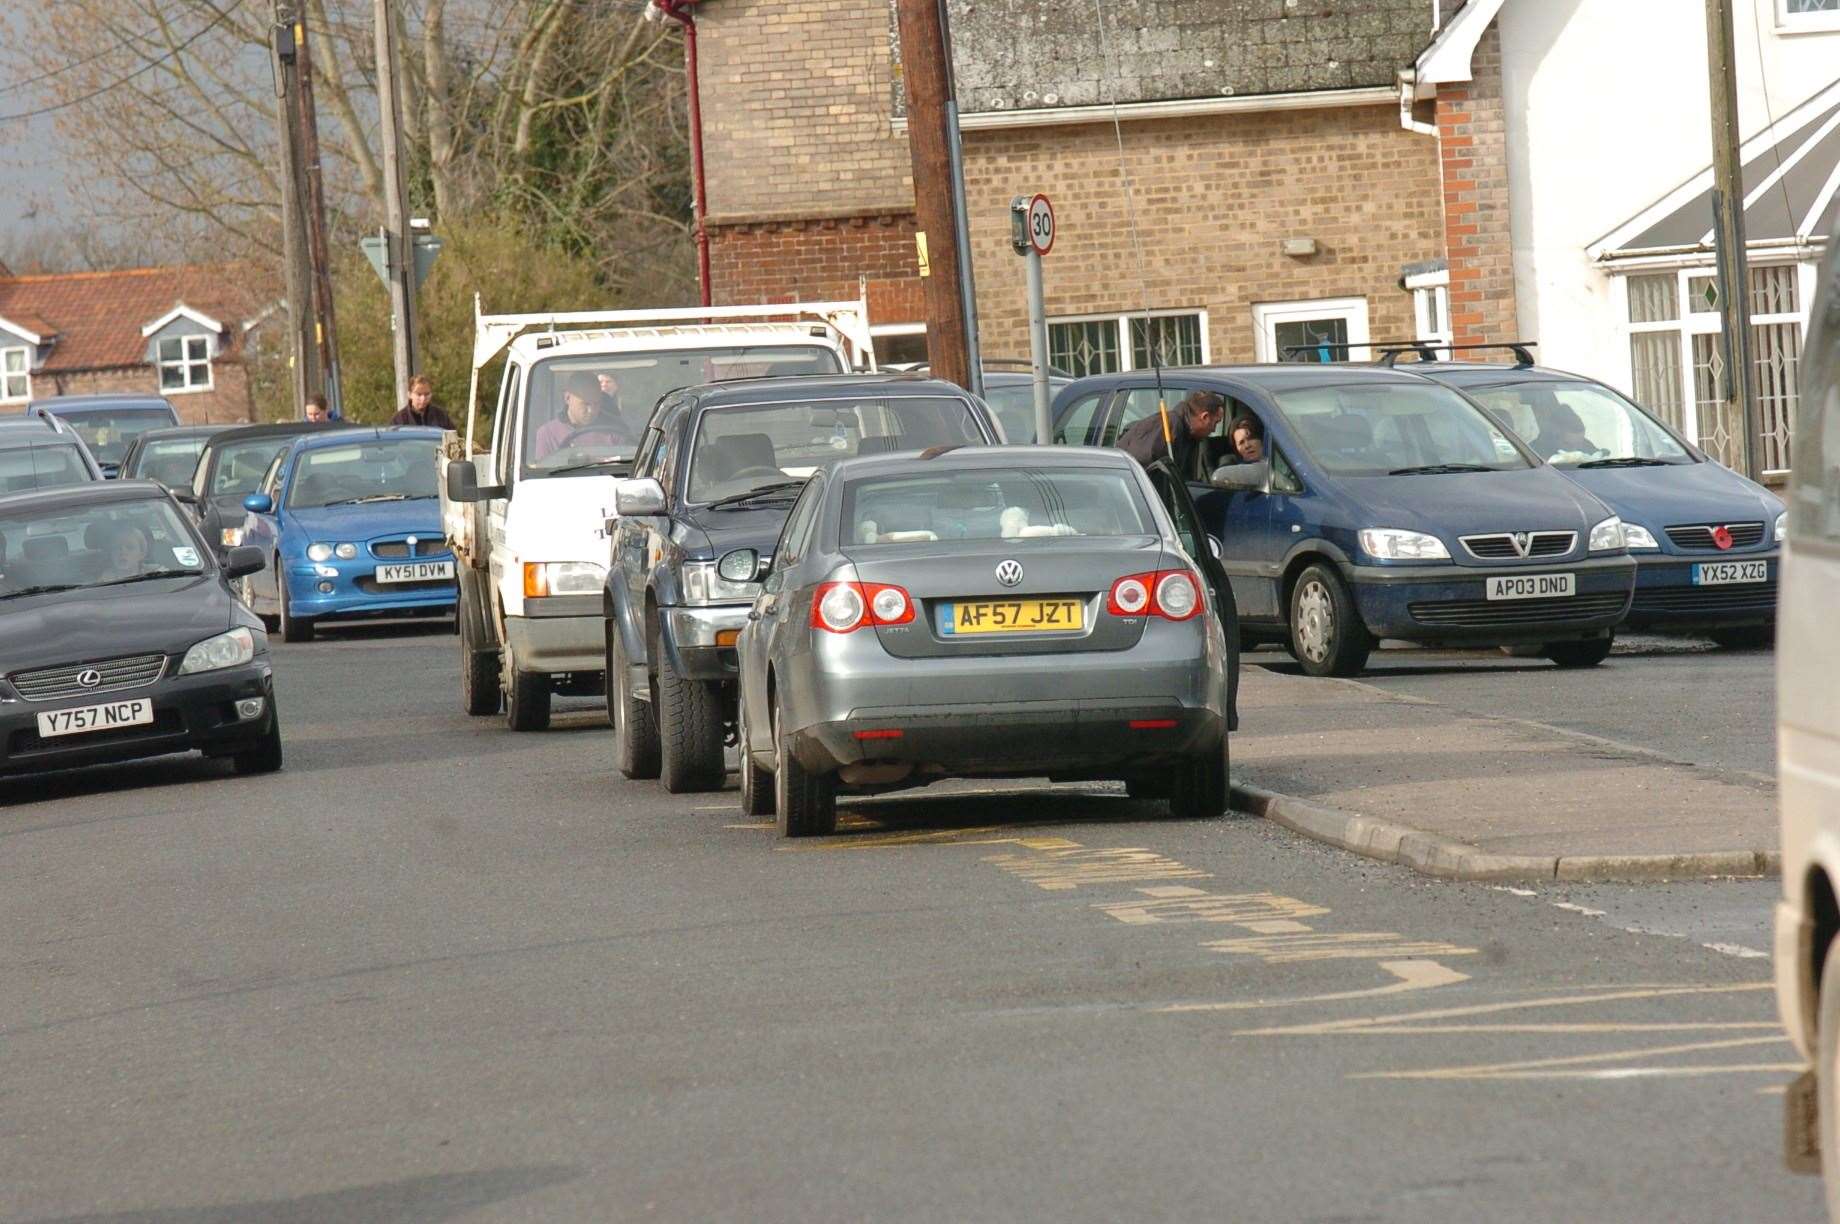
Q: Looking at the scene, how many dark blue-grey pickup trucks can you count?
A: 1